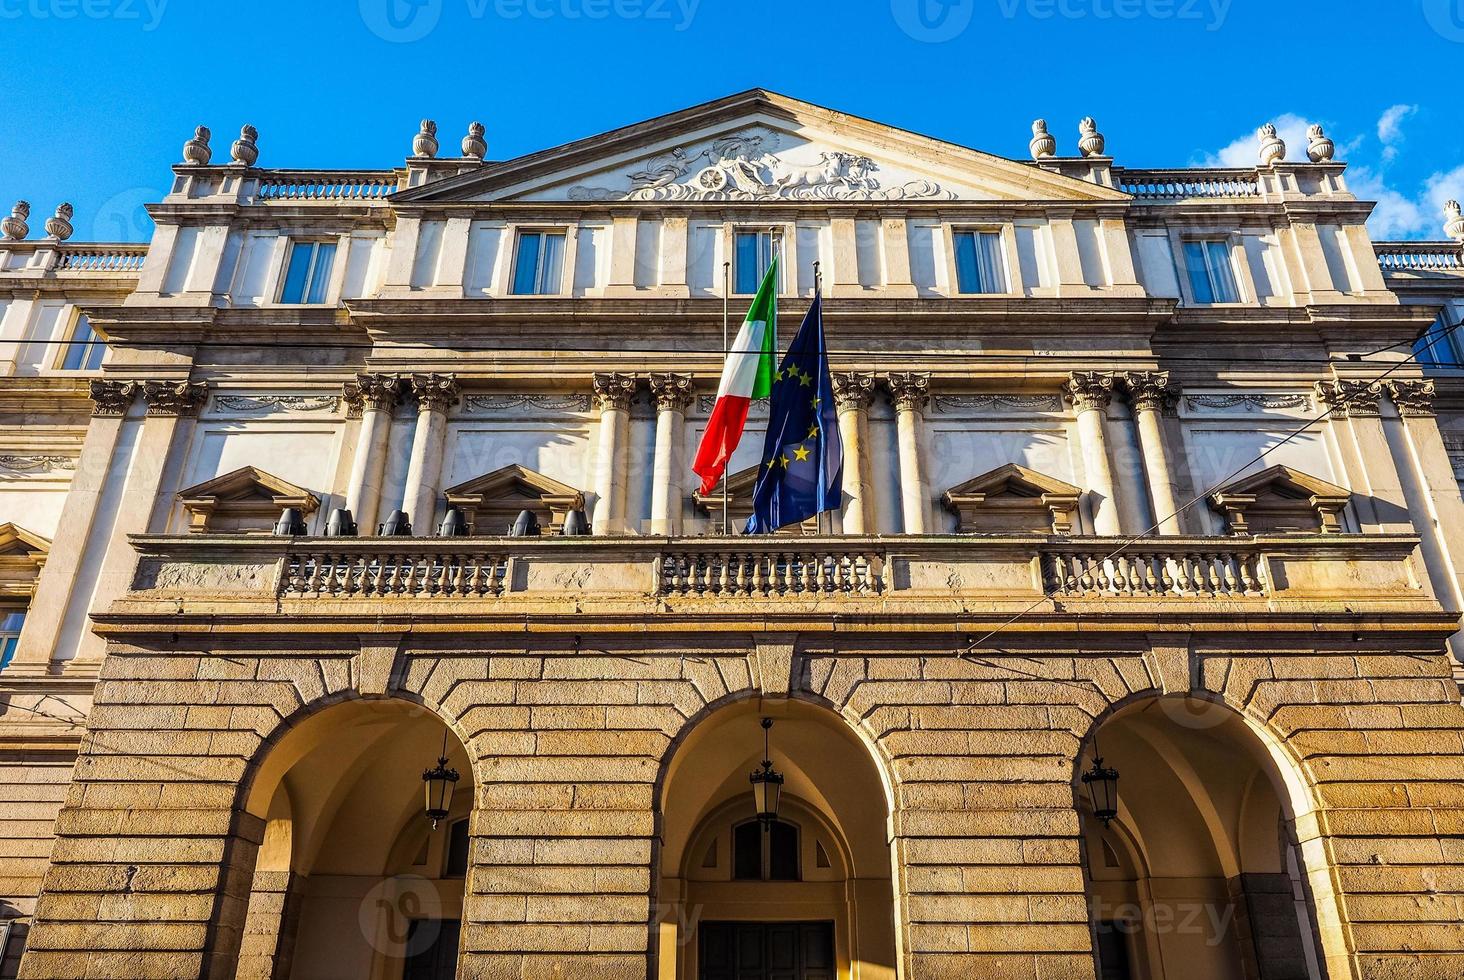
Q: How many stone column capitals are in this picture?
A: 12